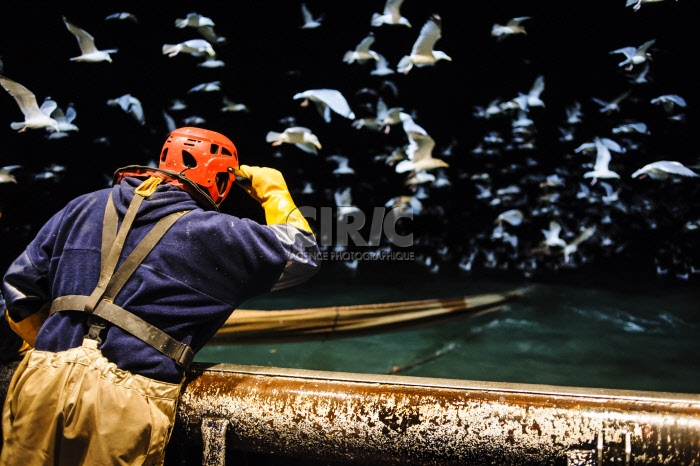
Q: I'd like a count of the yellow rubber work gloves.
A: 2